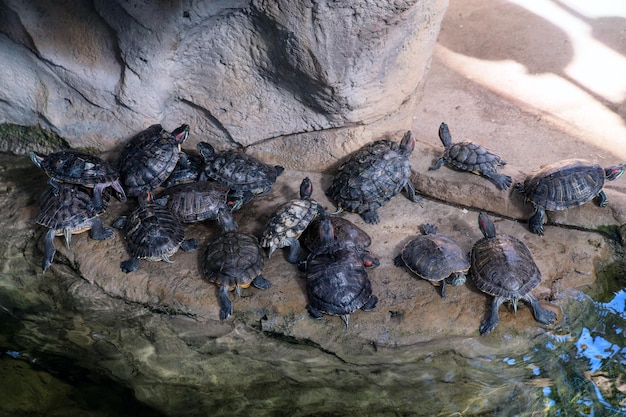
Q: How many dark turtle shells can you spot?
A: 15